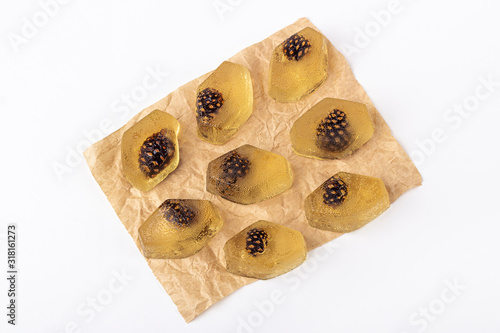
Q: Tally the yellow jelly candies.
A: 8